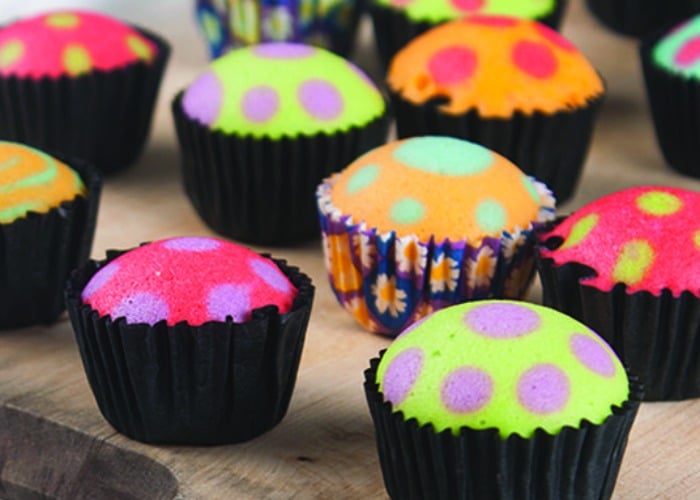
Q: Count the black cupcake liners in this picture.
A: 10